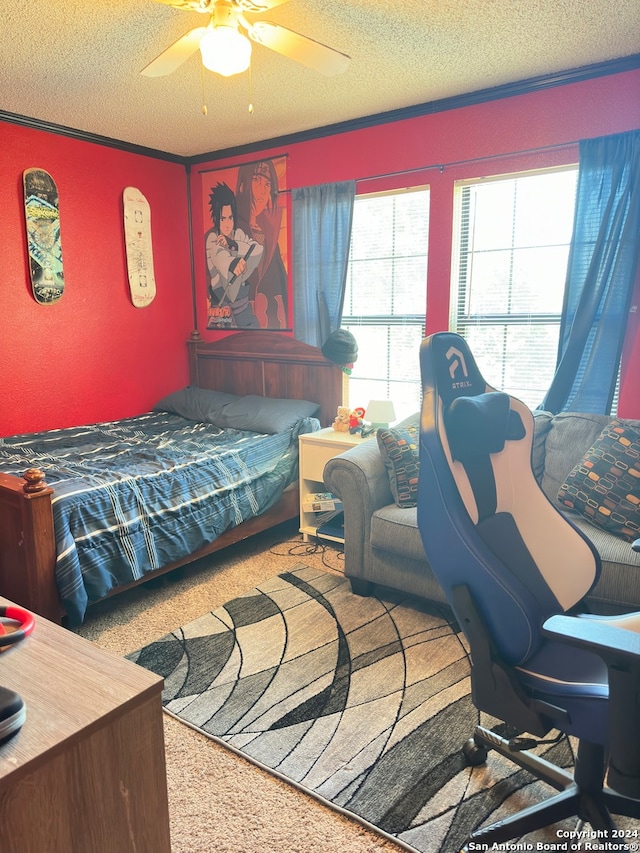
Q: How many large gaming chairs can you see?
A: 1